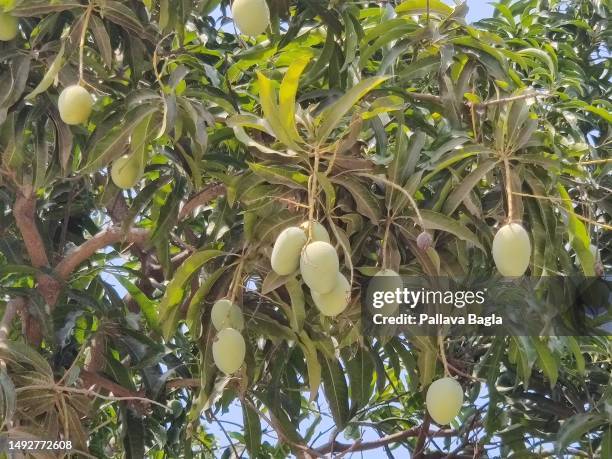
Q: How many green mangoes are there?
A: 13